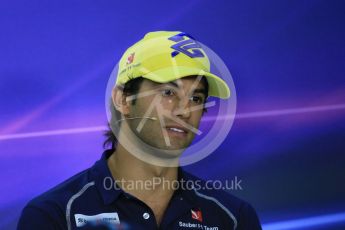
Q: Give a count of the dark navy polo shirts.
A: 1